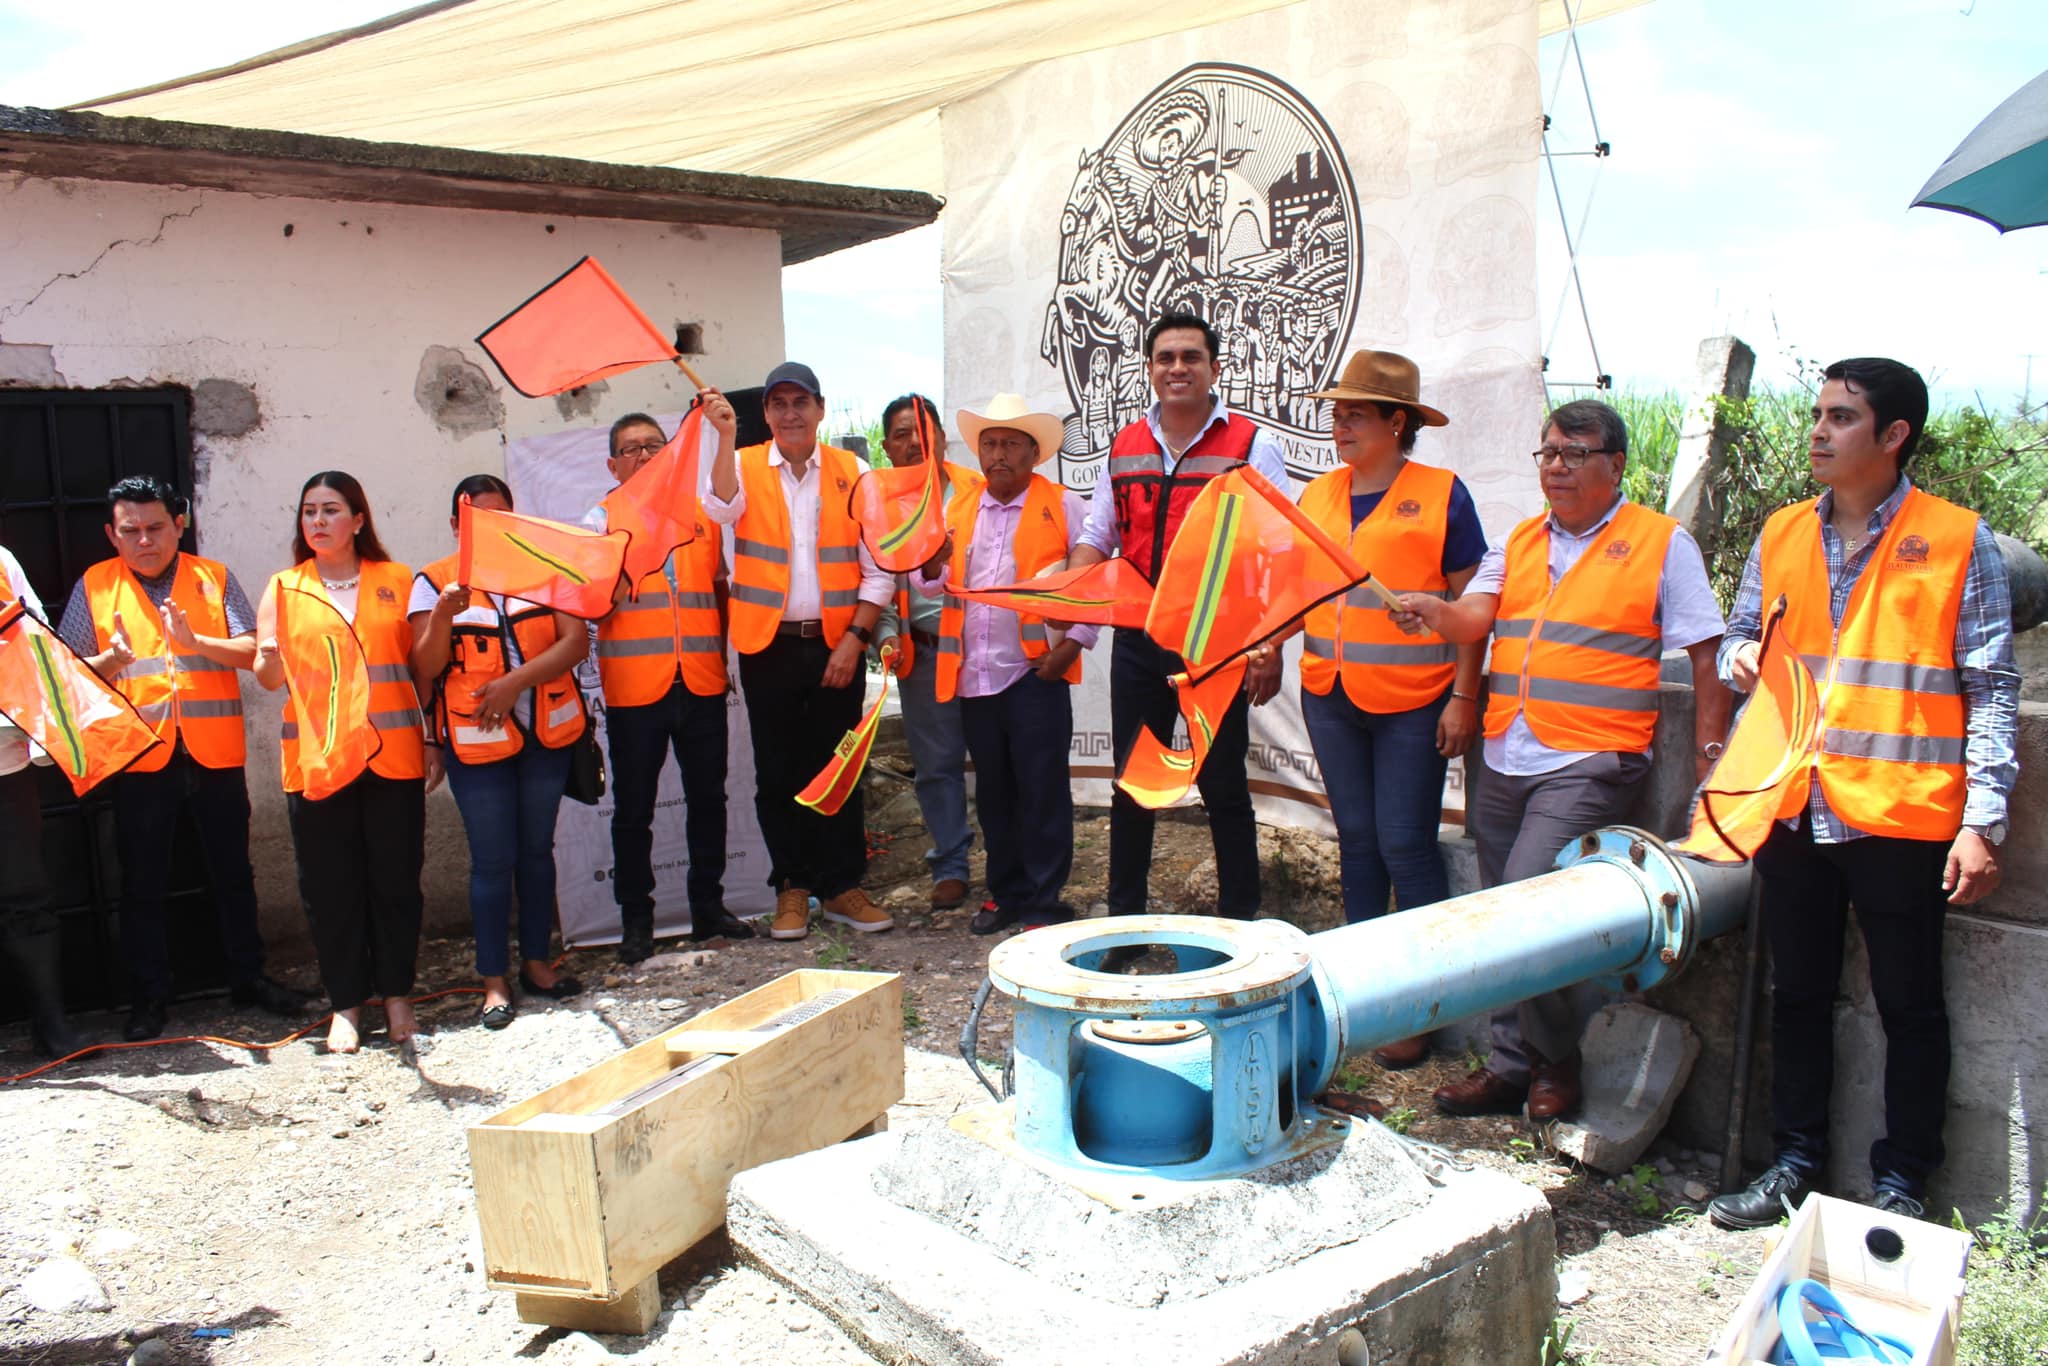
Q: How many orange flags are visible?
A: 11